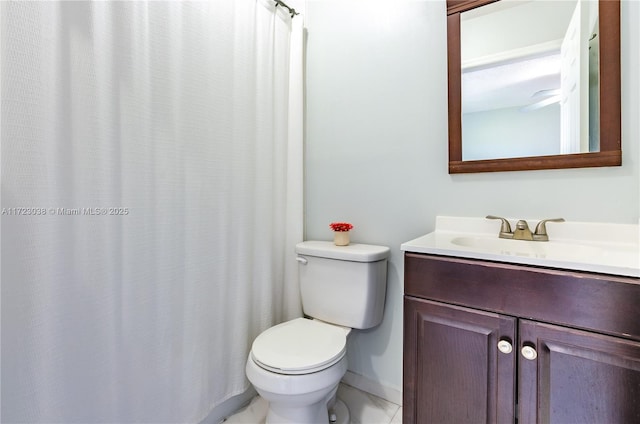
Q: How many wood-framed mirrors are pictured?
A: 1